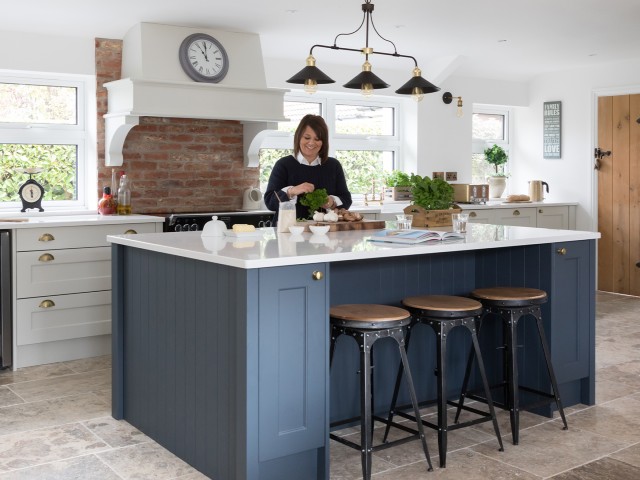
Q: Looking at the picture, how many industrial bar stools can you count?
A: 3